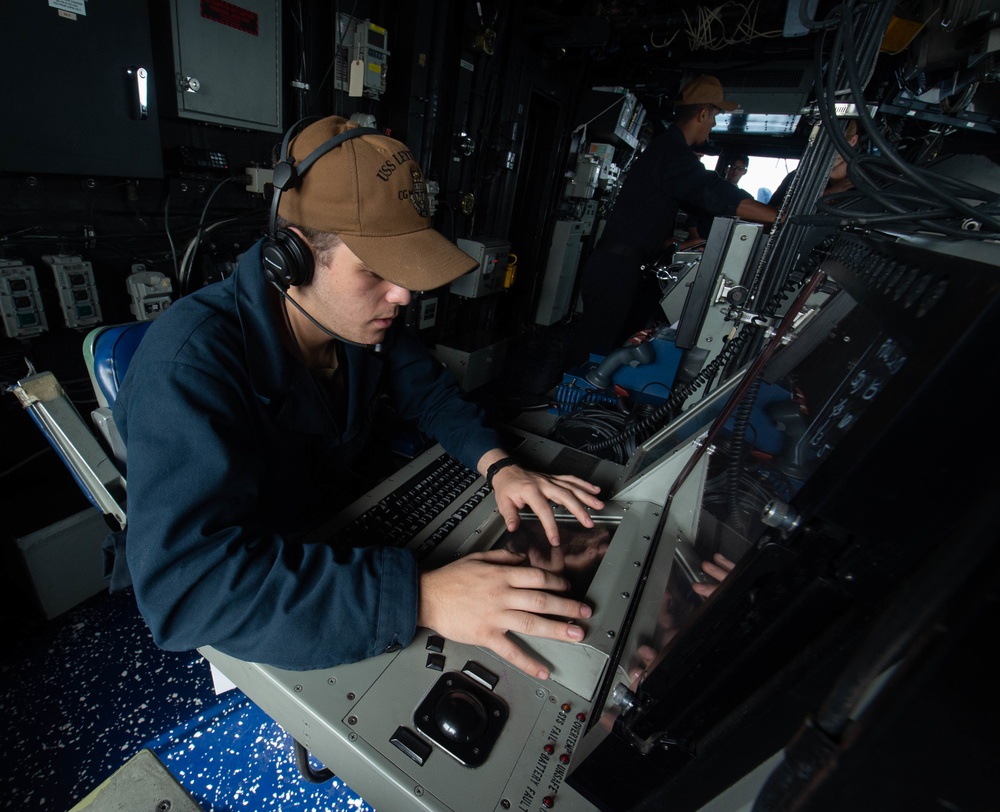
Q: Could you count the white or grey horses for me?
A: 0